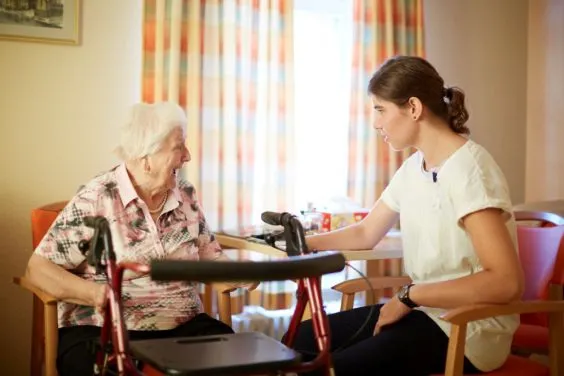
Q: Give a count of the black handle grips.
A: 2